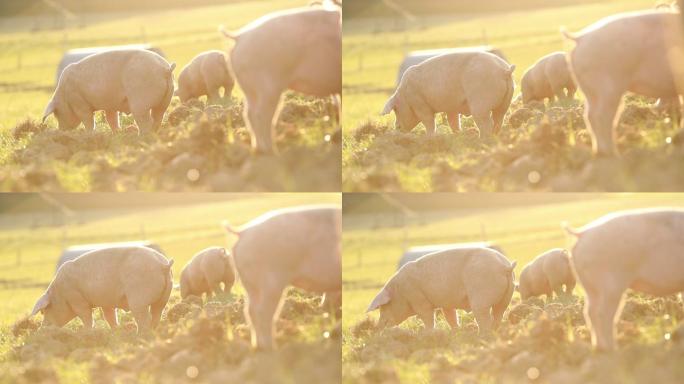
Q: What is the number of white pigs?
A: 12